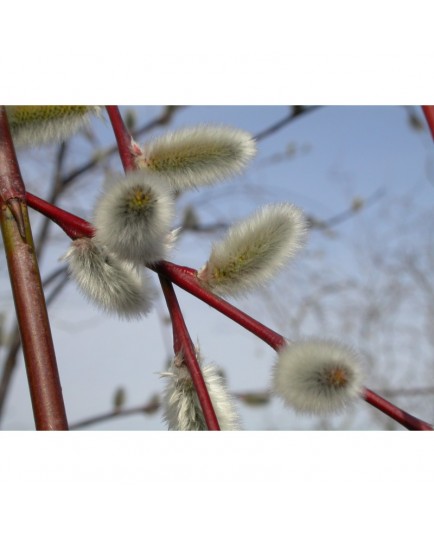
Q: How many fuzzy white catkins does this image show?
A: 7